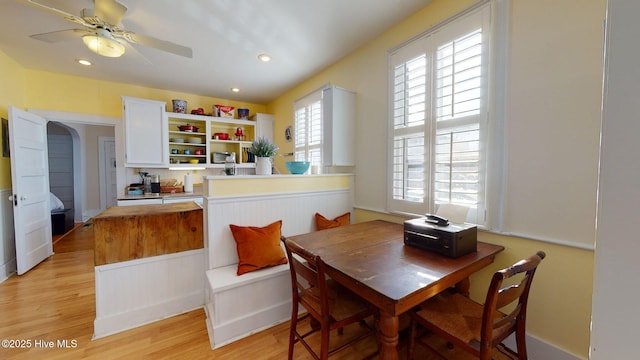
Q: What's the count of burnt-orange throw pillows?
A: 2